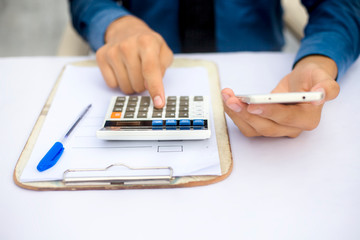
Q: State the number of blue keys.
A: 4